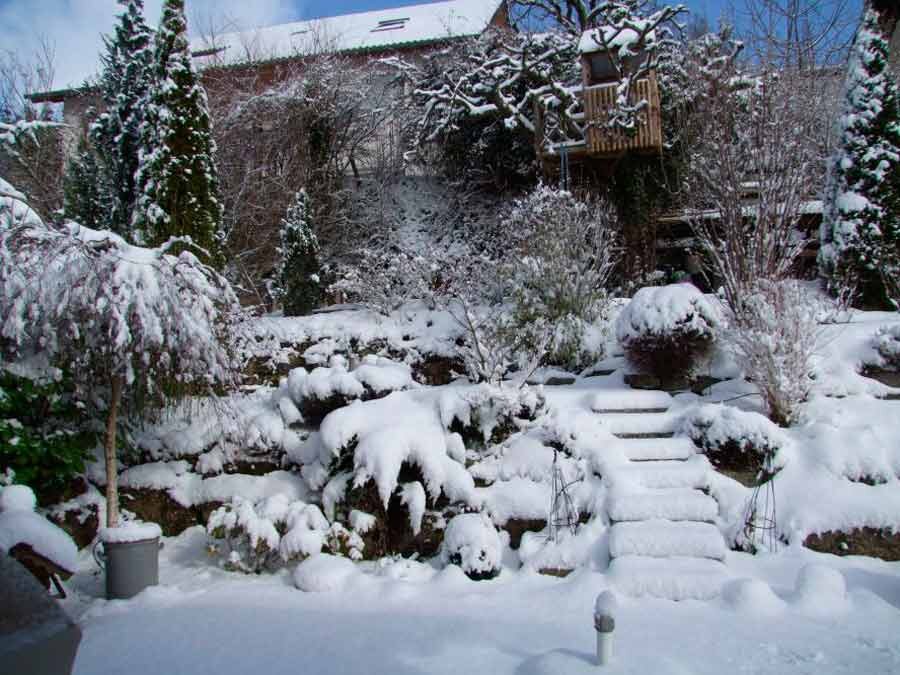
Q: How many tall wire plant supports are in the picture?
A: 2